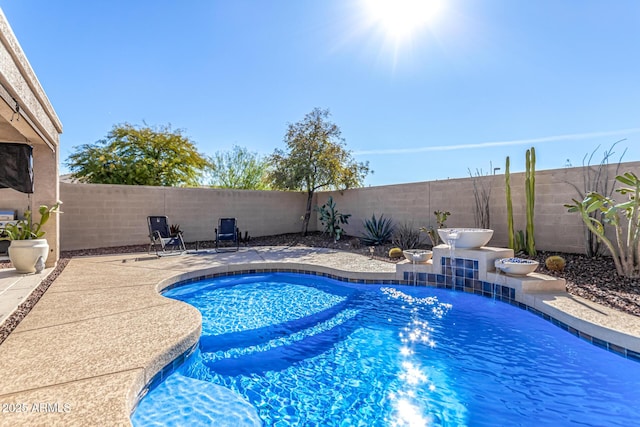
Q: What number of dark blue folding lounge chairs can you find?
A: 2